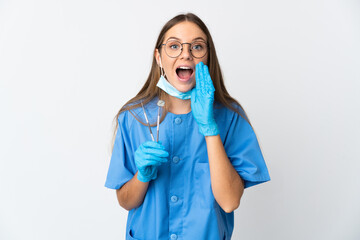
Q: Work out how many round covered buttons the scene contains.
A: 4